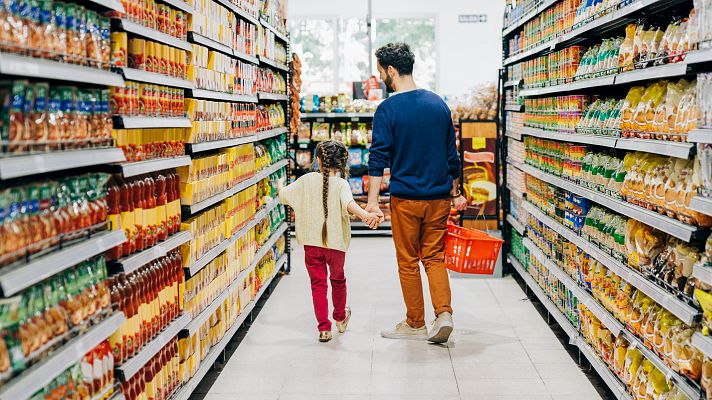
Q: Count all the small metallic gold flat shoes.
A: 2